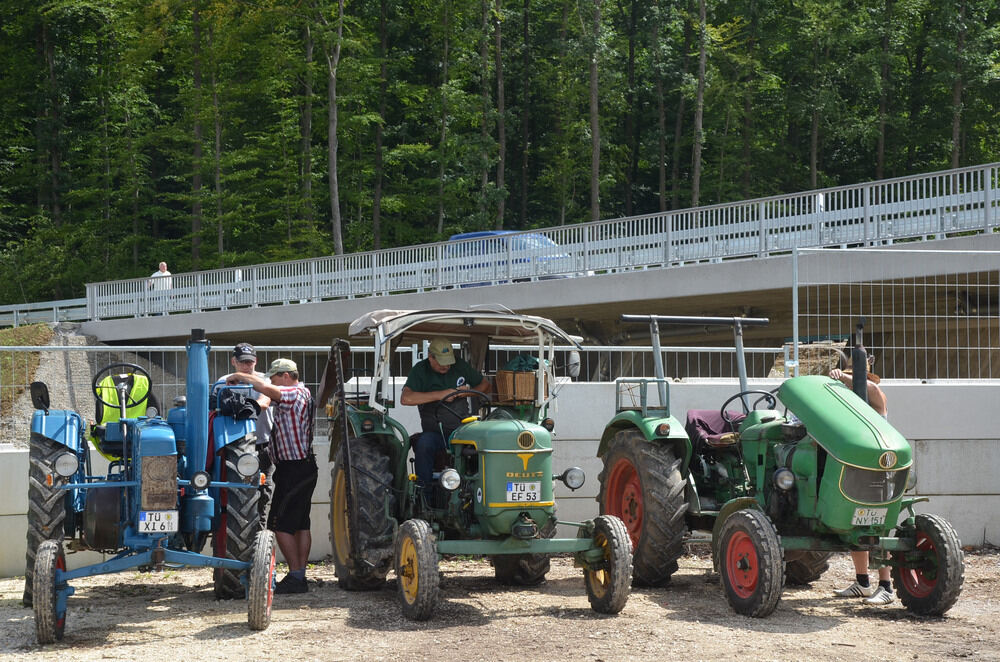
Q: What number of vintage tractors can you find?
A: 3